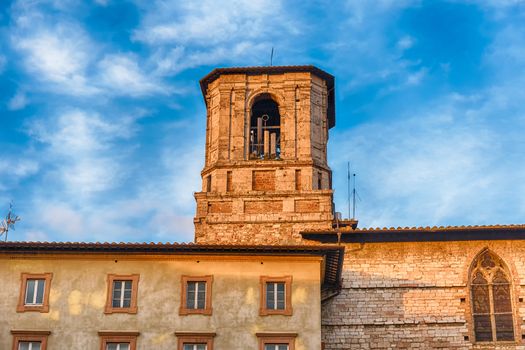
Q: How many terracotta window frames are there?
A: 8